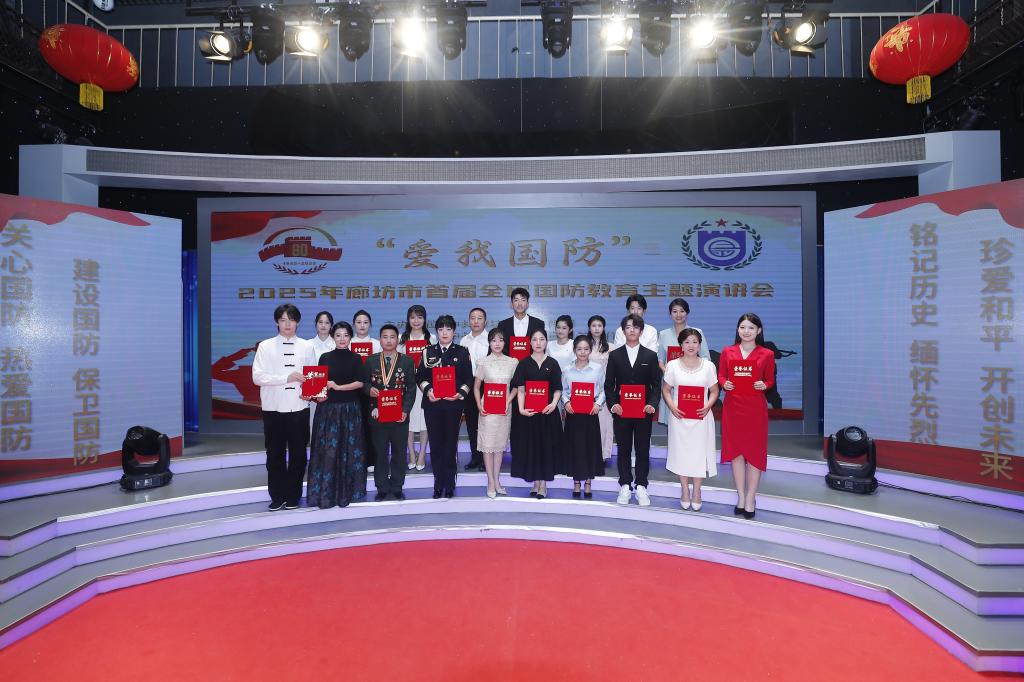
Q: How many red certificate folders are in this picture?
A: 13